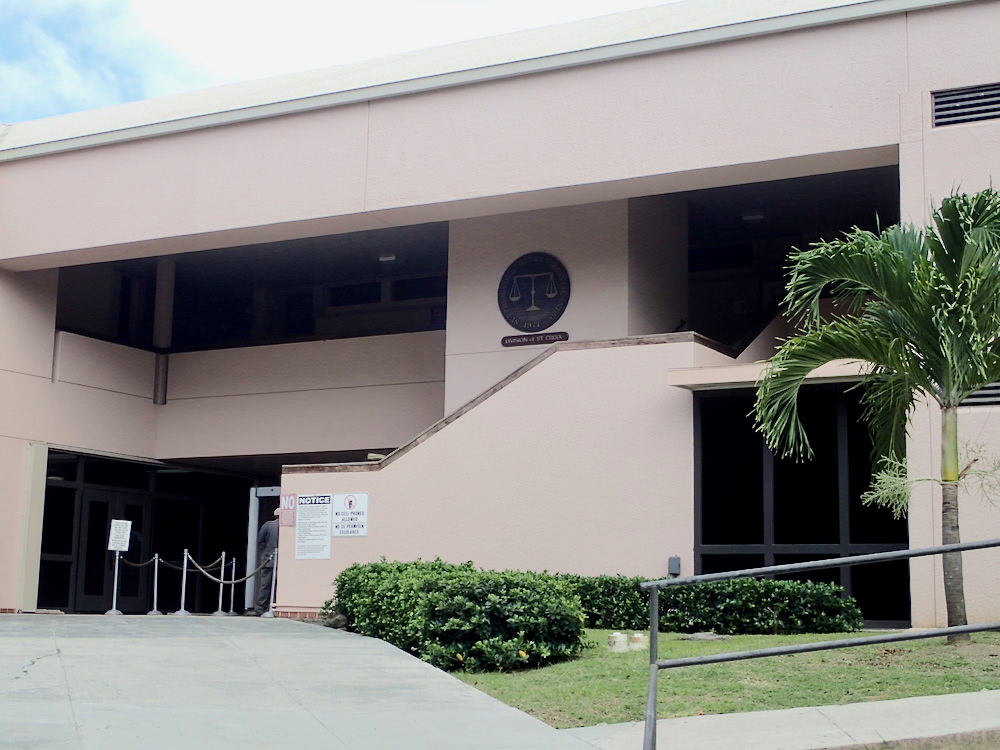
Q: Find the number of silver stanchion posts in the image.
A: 6